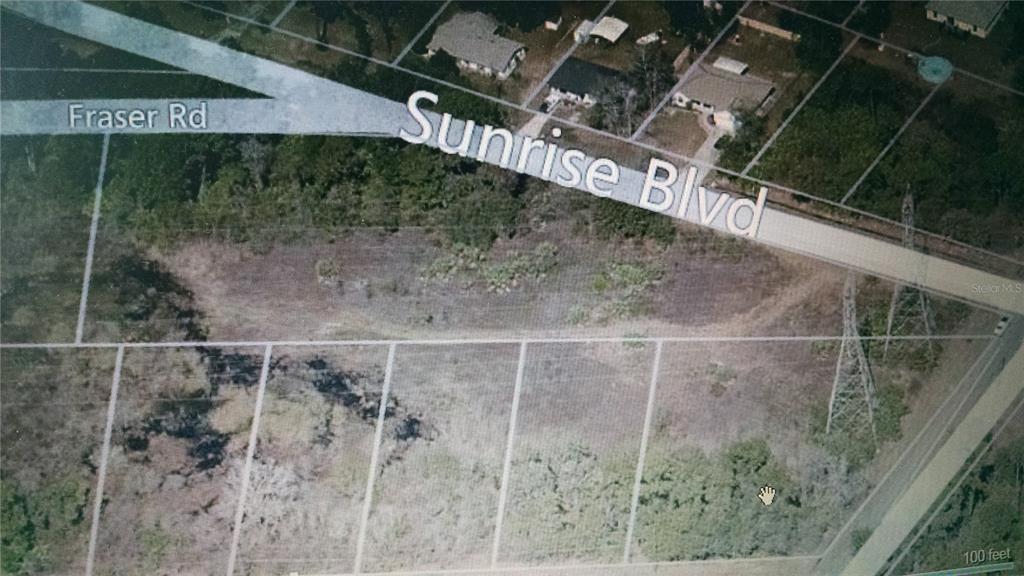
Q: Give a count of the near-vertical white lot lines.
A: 6